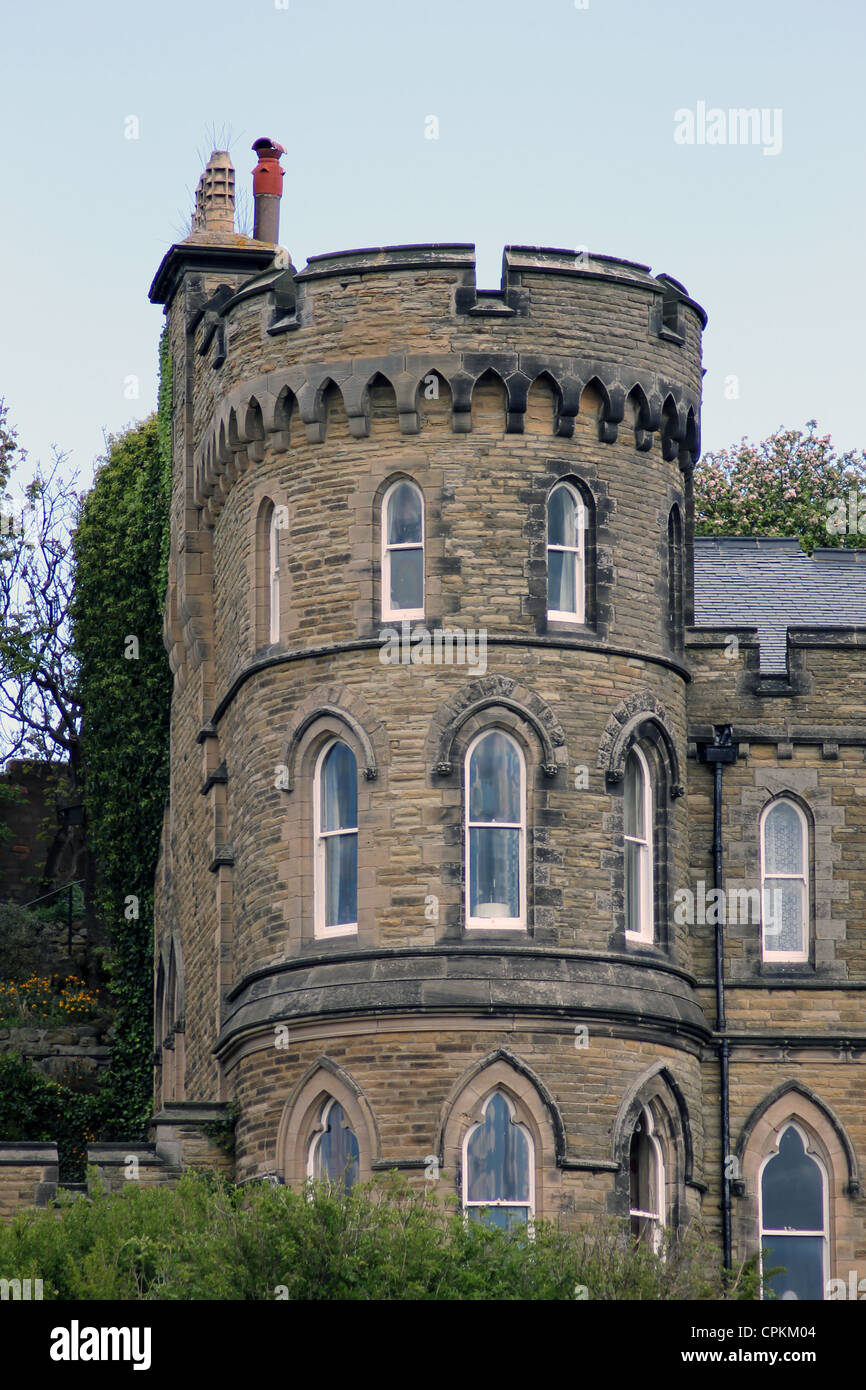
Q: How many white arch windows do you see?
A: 11